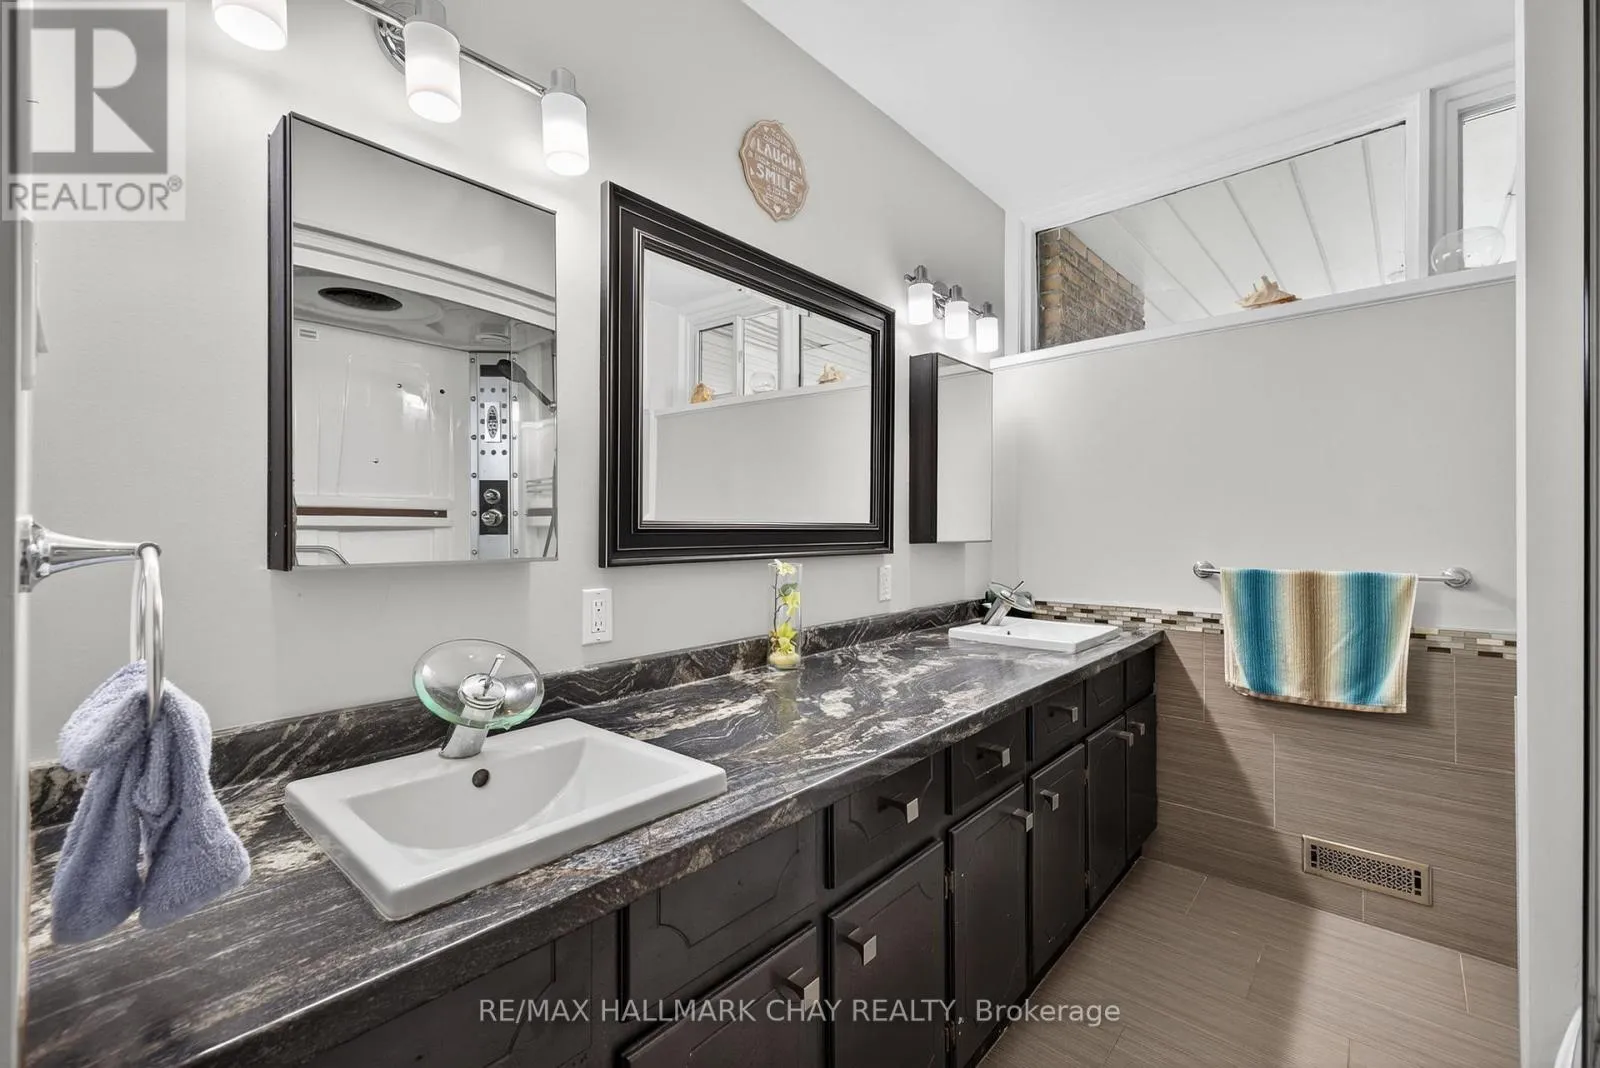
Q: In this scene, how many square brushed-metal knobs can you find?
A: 9